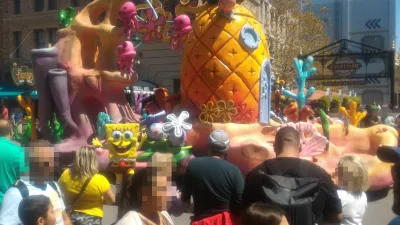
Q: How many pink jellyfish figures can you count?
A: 3